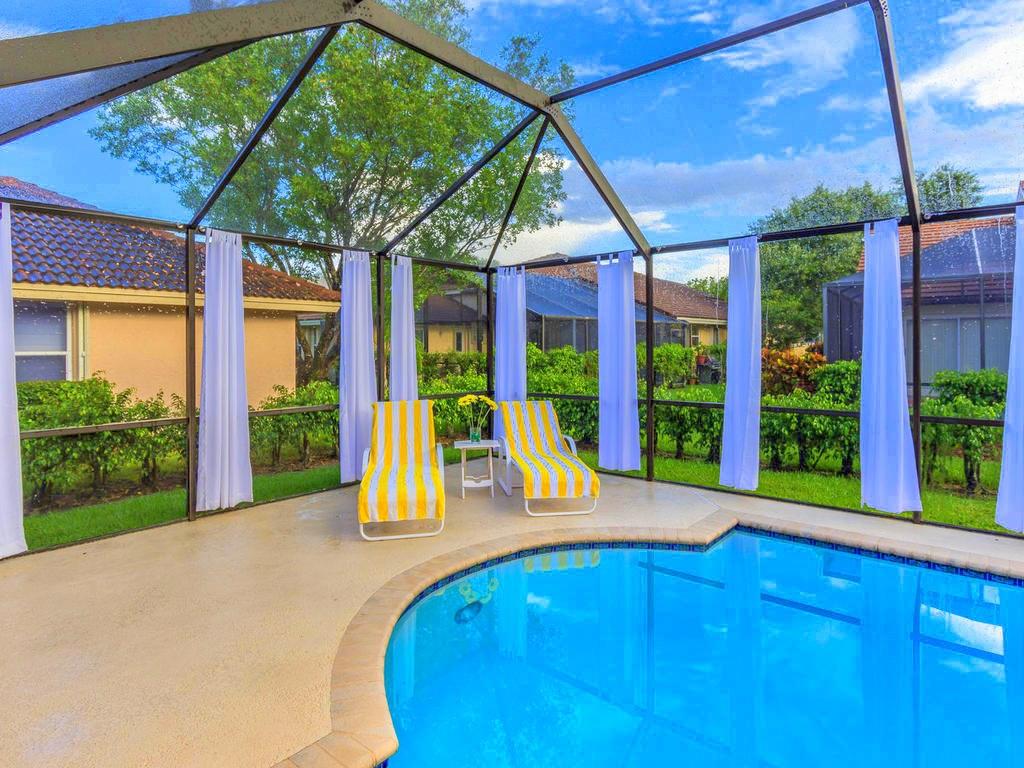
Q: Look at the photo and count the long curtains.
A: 9